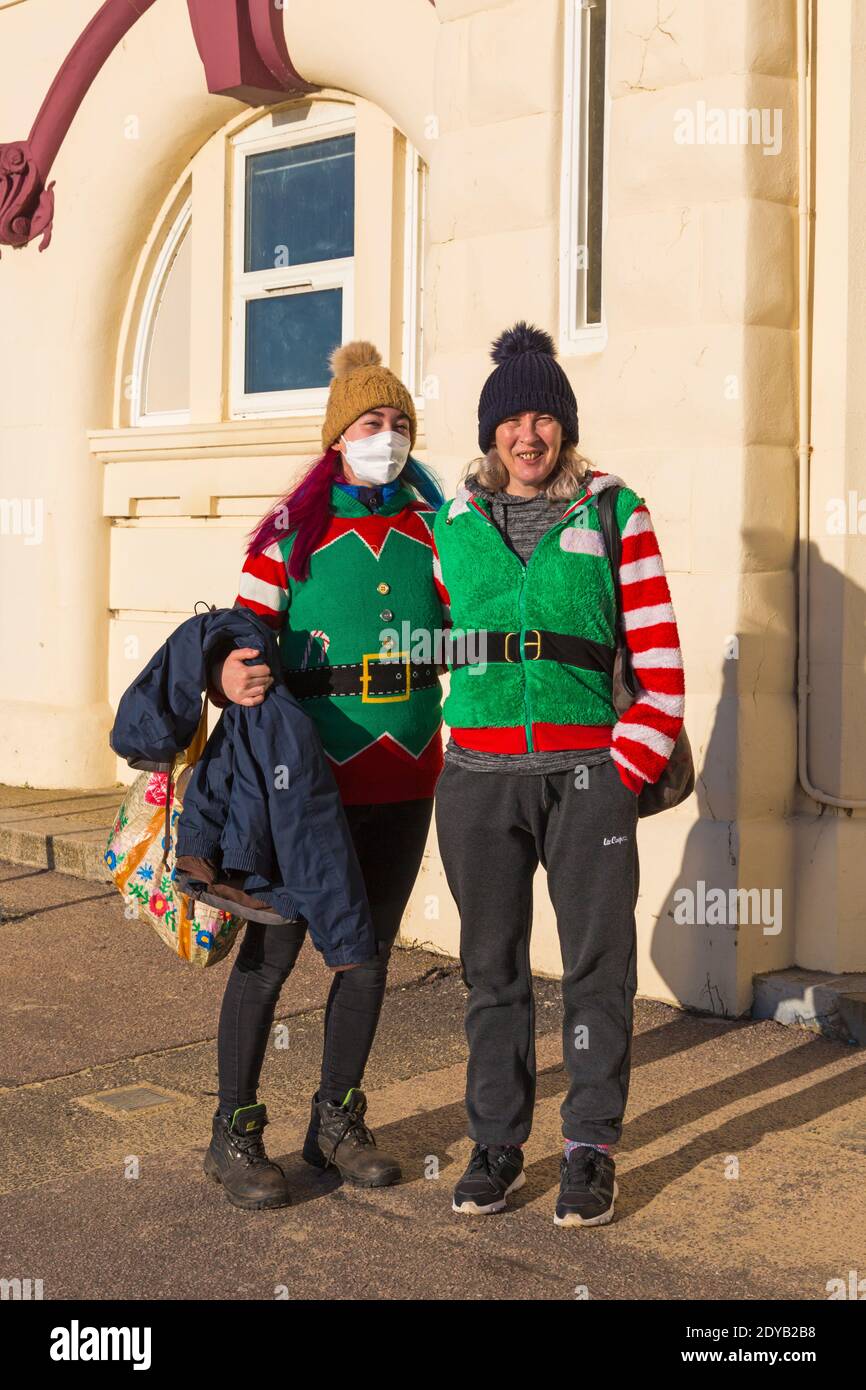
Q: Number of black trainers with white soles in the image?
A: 2